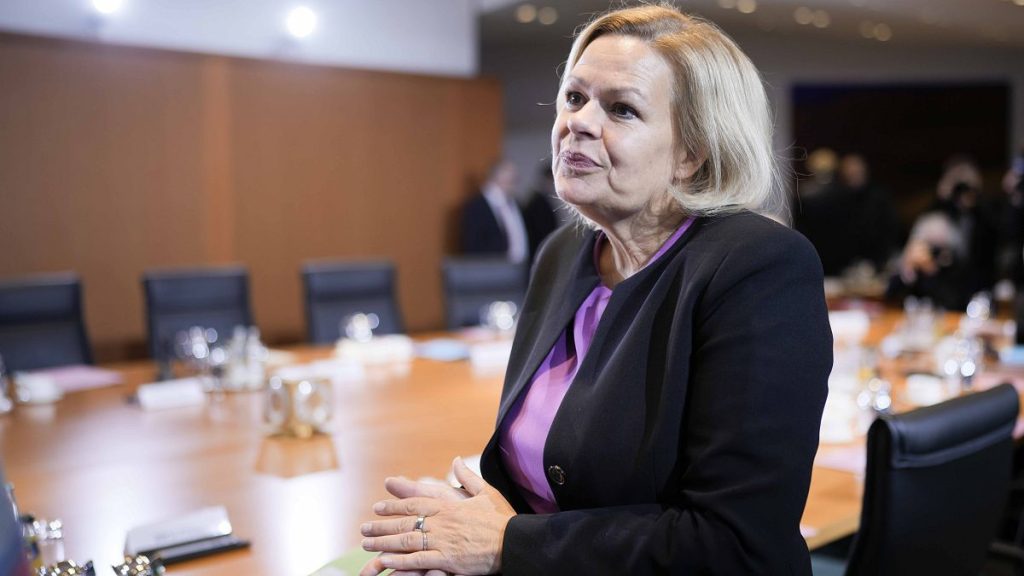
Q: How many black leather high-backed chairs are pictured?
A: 5